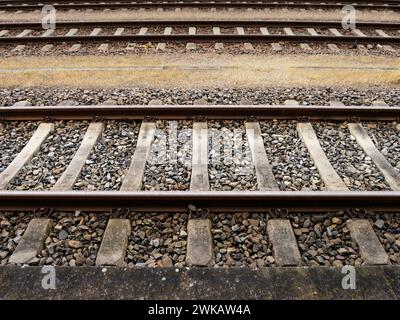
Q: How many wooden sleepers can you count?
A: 0